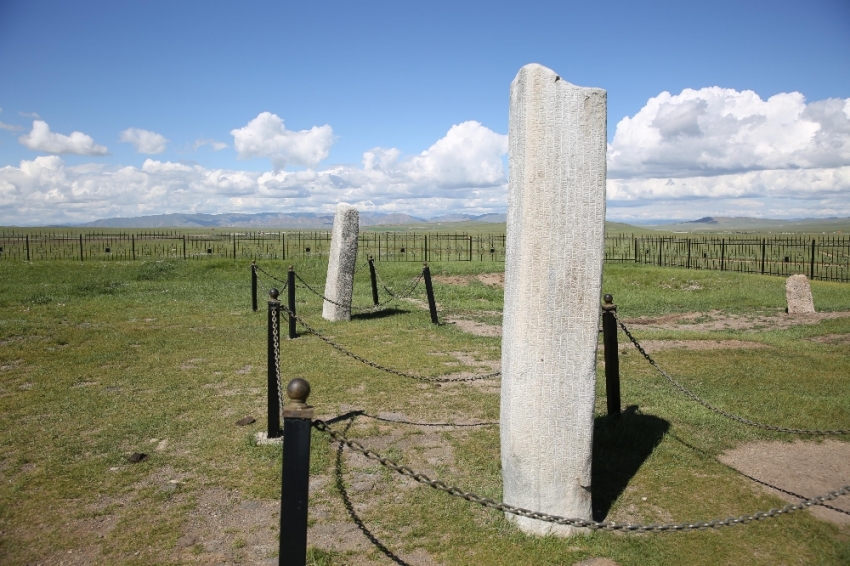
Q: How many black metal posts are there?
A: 7